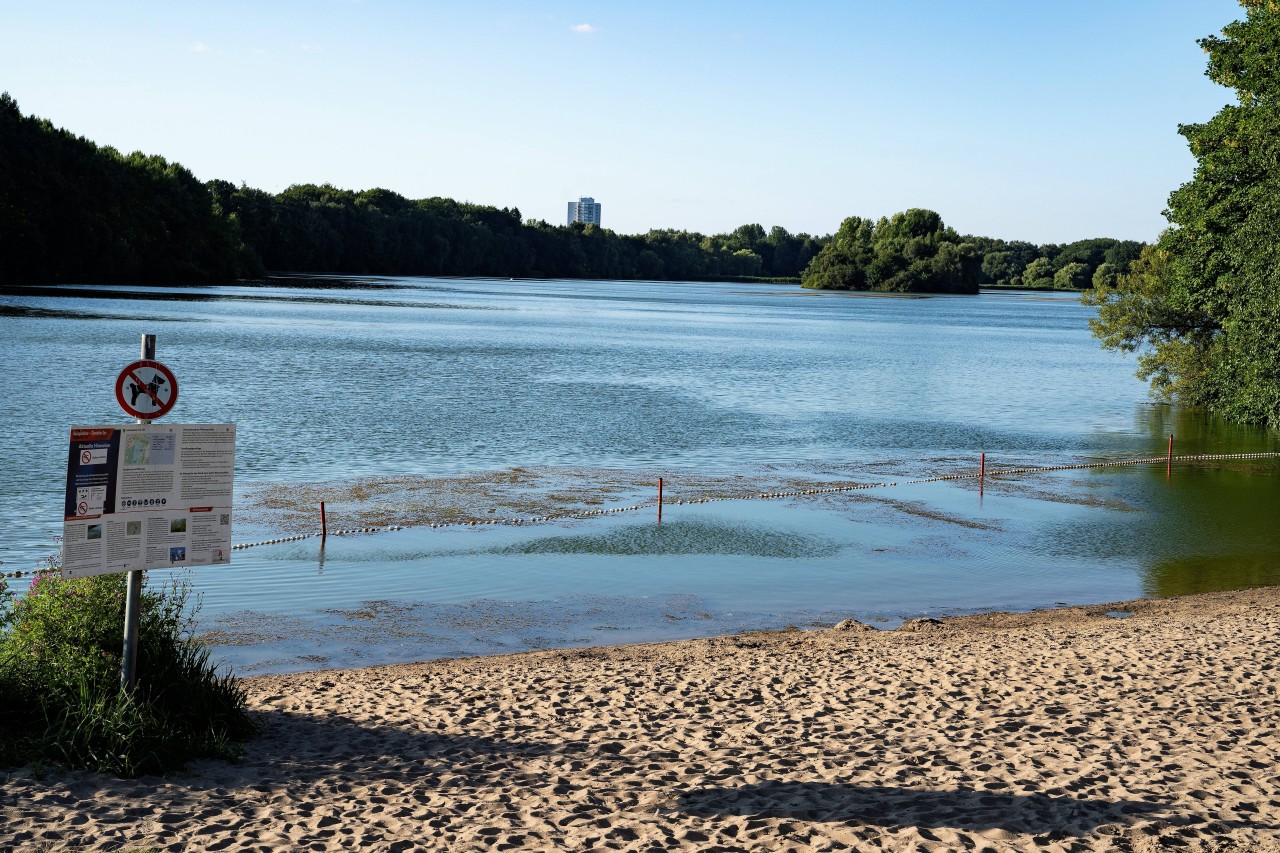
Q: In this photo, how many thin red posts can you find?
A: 4